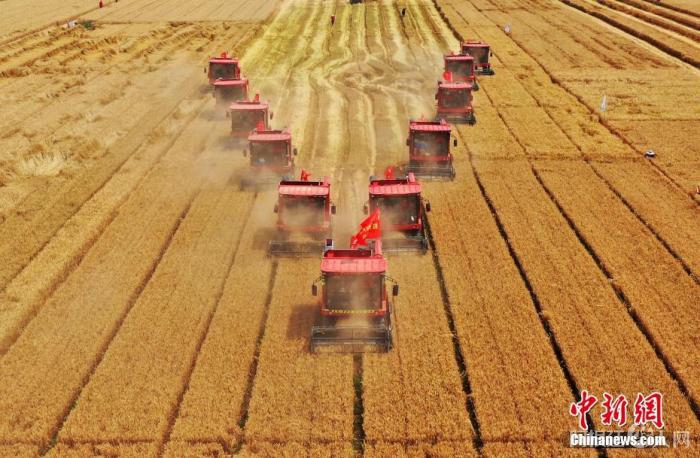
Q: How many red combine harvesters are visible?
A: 11